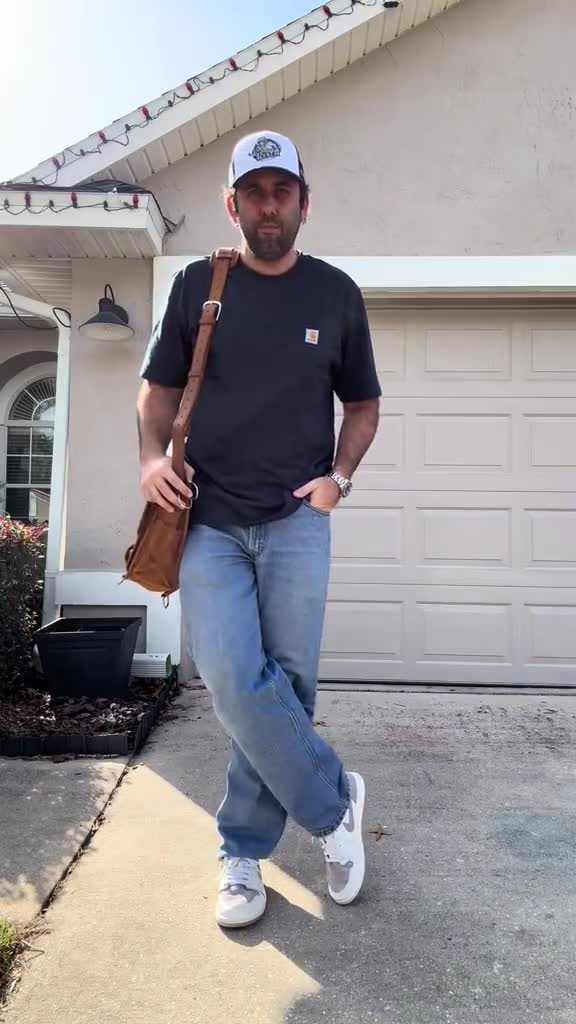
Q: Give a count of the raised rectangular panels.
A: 12